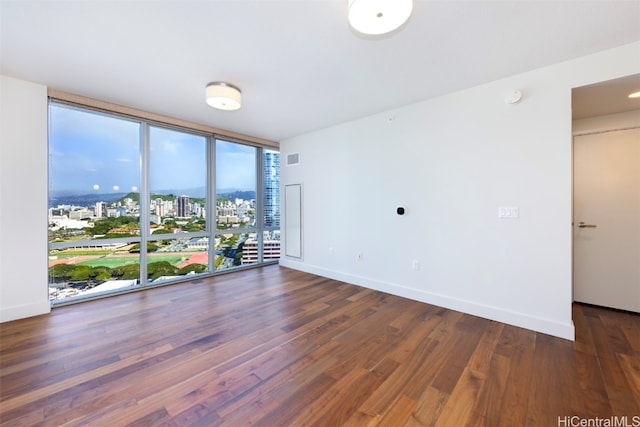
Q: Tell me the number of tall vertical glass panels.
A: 4